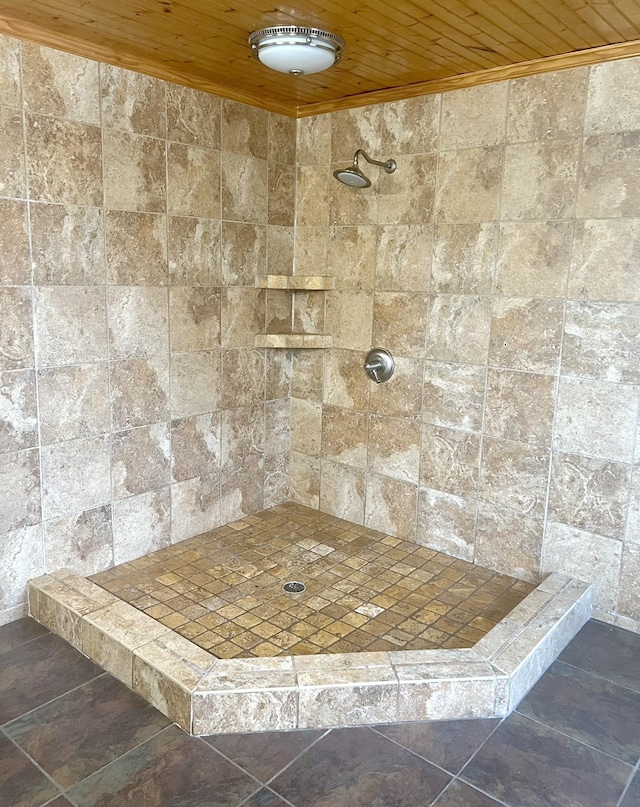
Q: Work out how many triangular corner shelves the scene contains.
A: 2